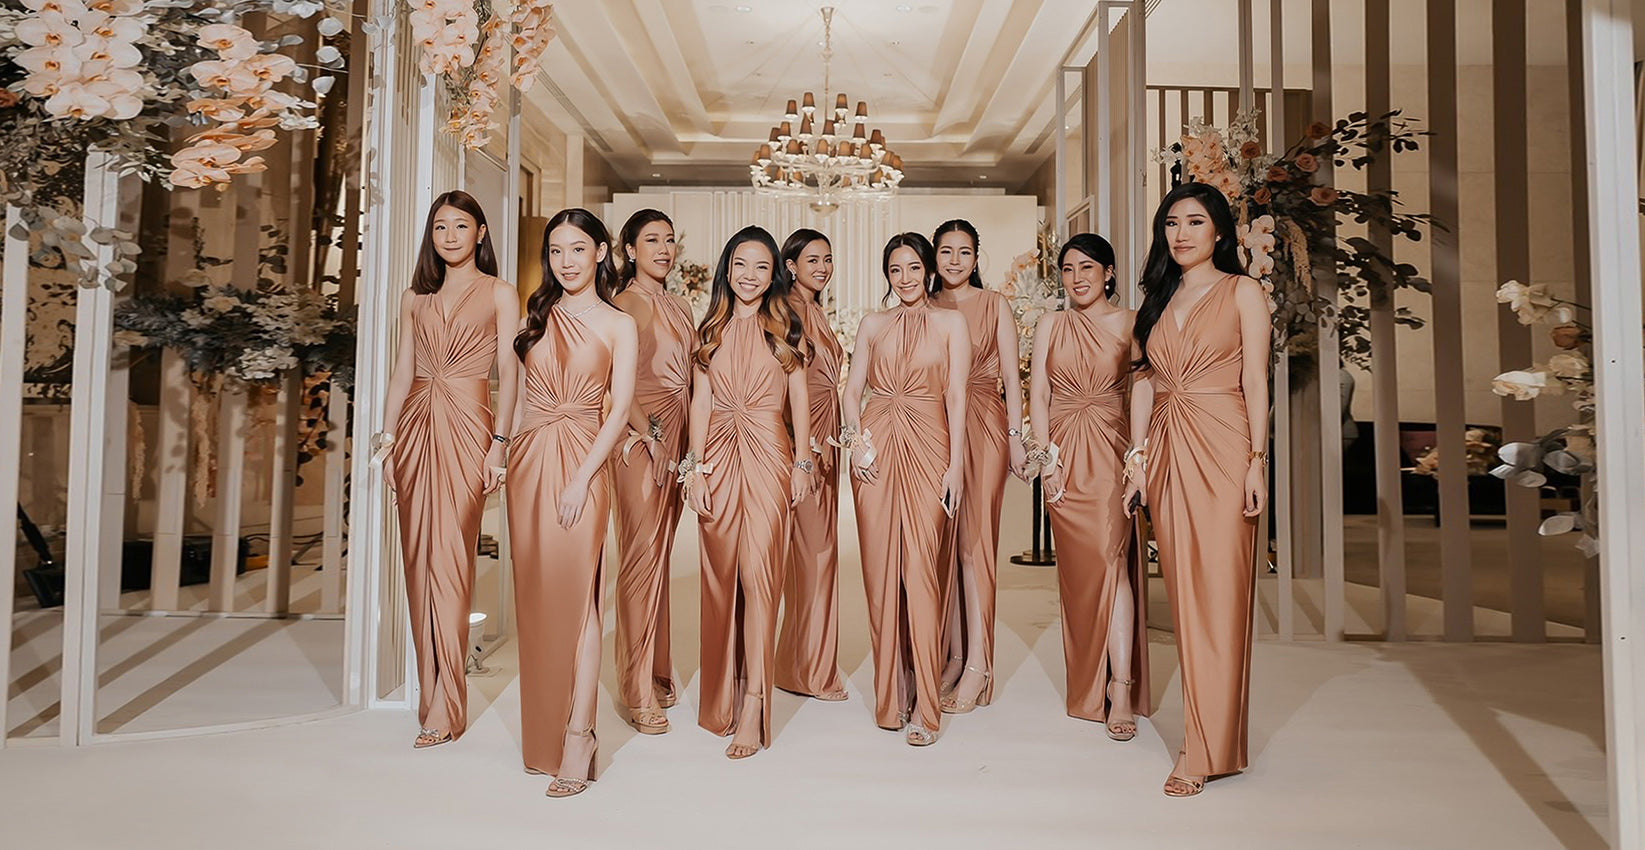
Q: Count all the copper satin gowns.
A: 9